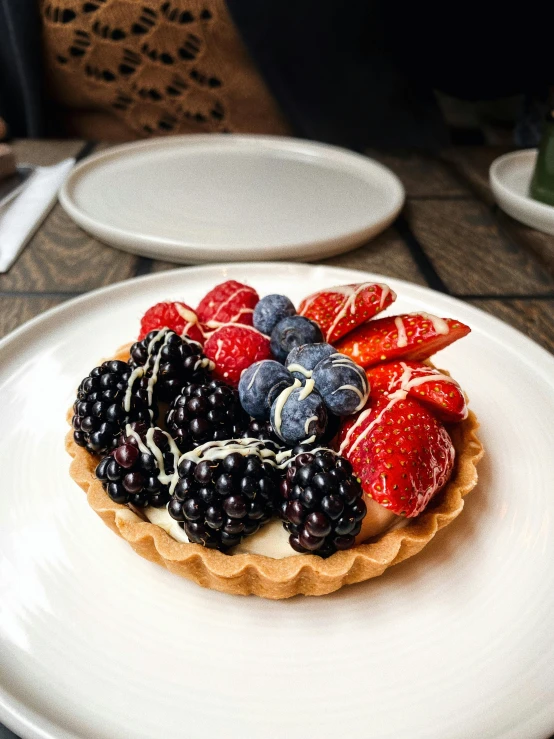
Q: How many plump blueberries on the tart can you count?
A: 6